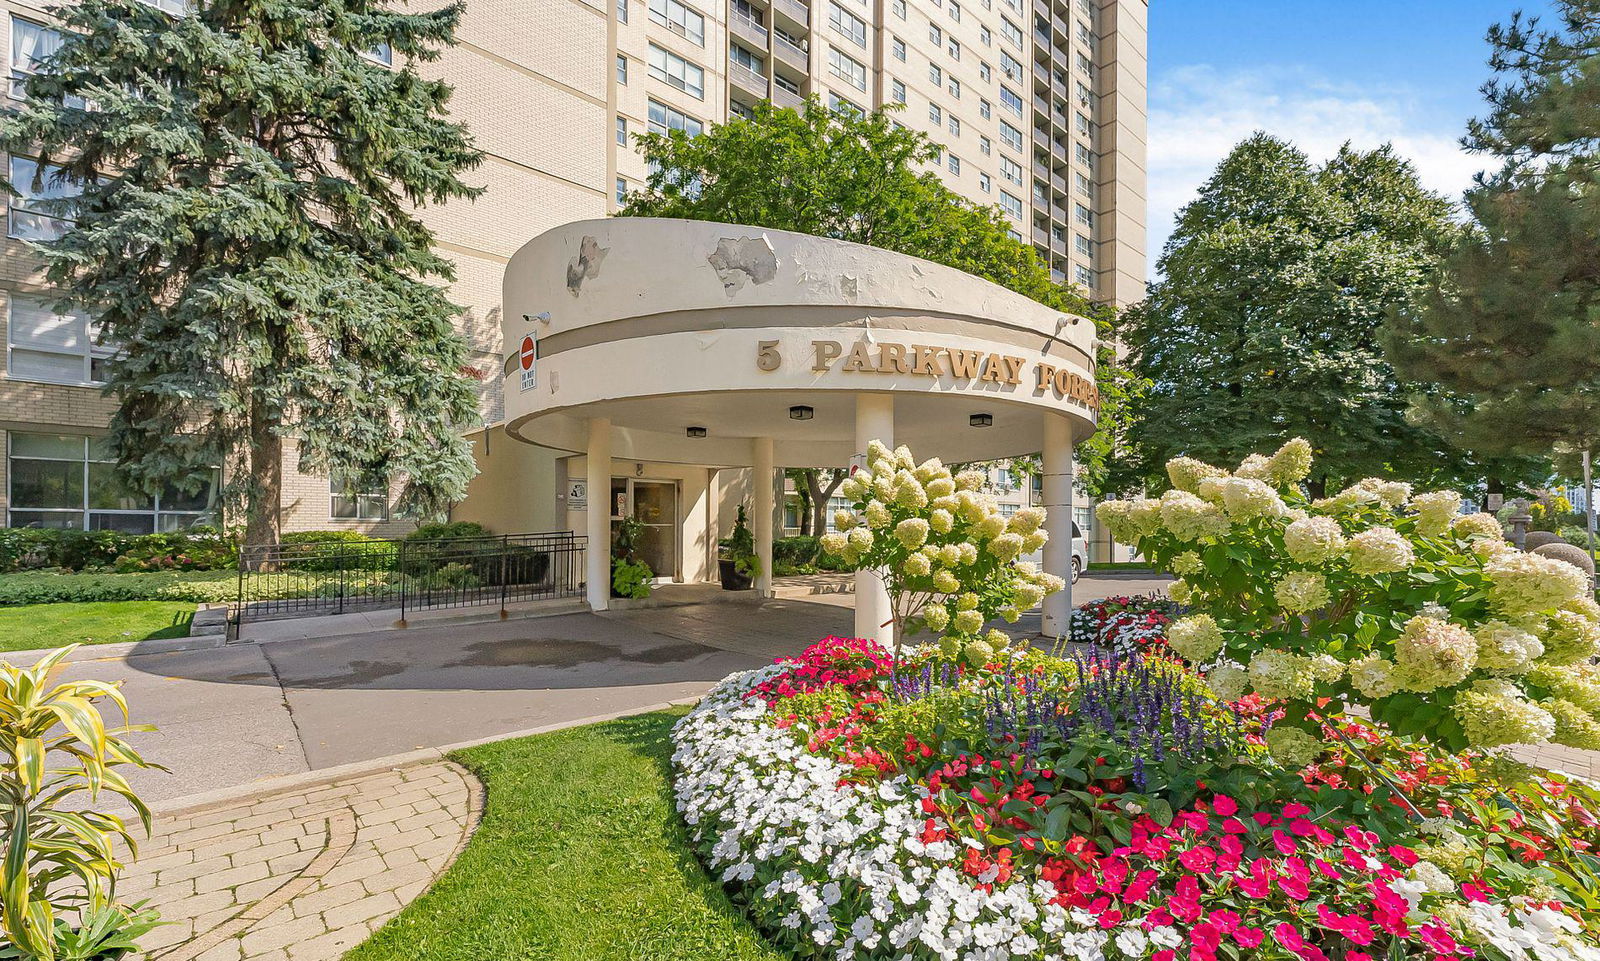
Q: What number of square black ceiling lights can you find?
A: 3